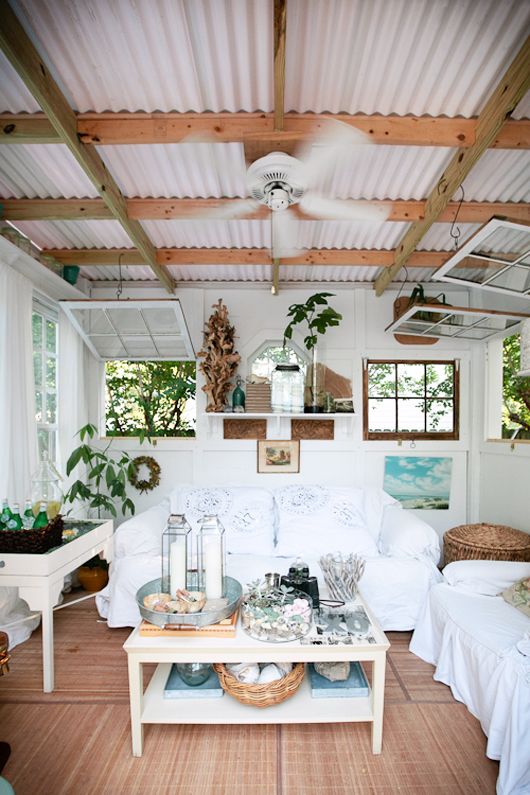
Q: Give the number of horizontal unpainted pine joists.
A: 3